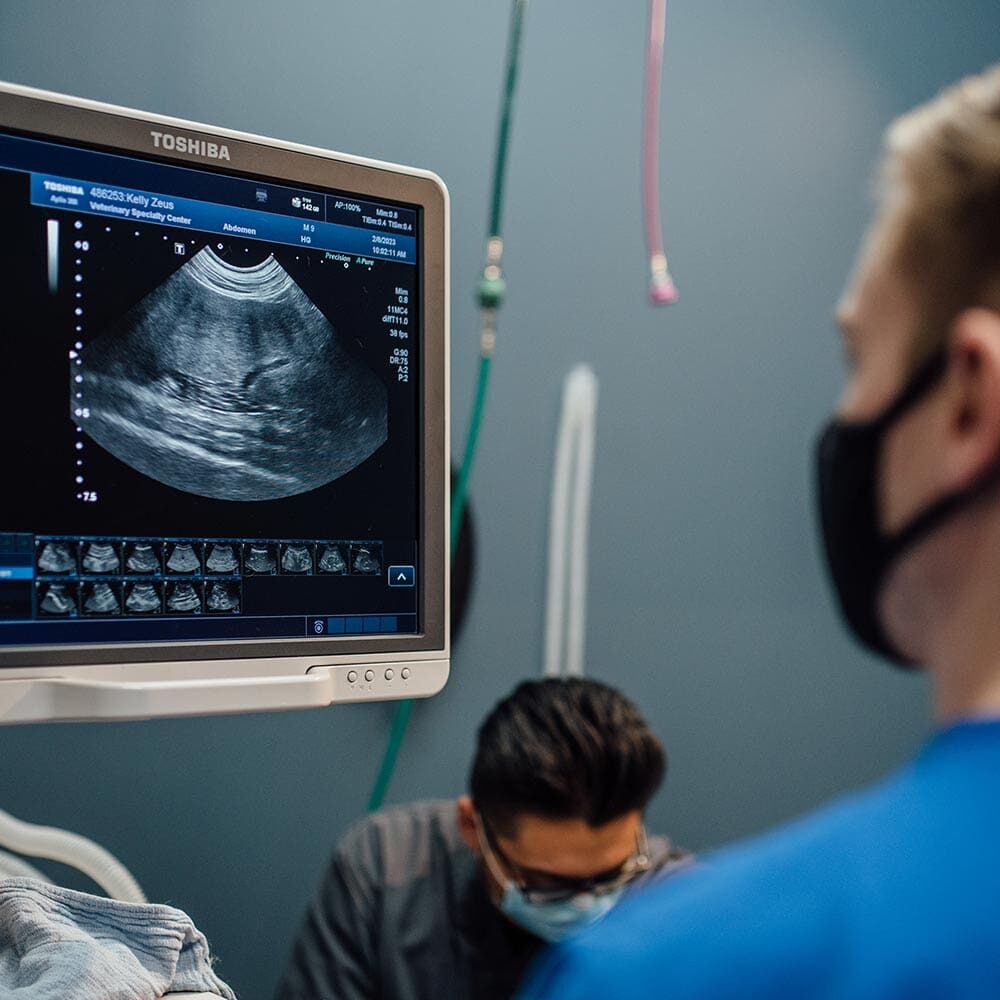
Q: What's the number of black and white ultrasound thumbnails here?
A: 14